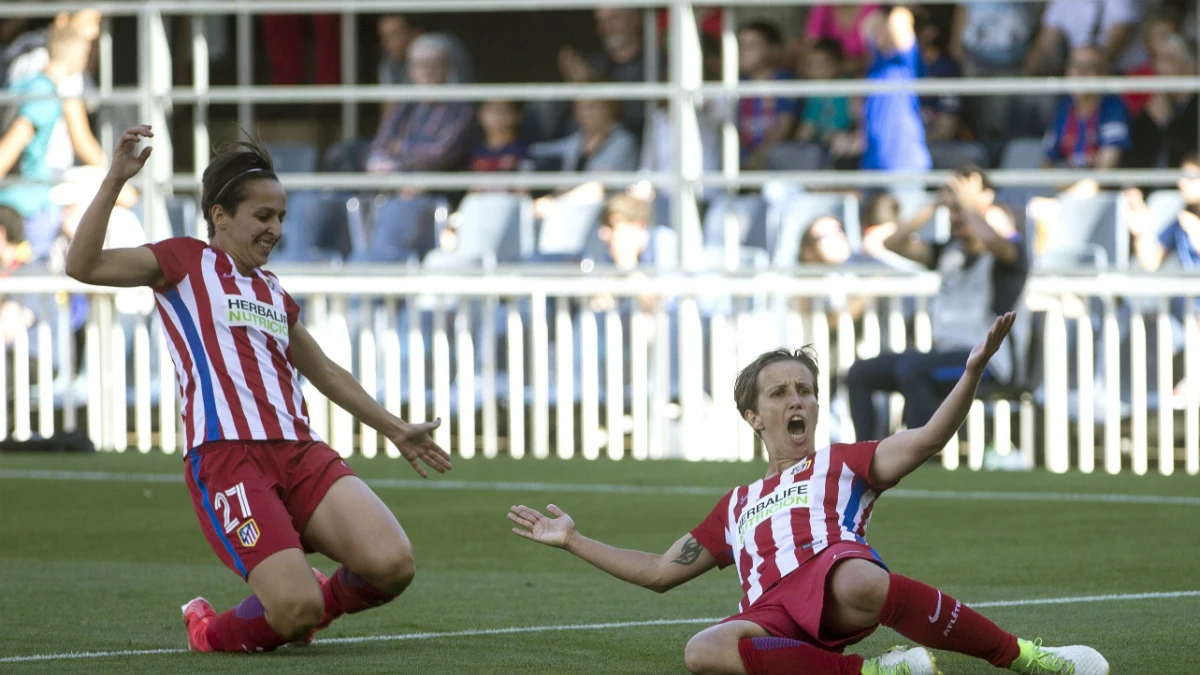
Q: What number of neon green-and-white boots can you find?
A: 2